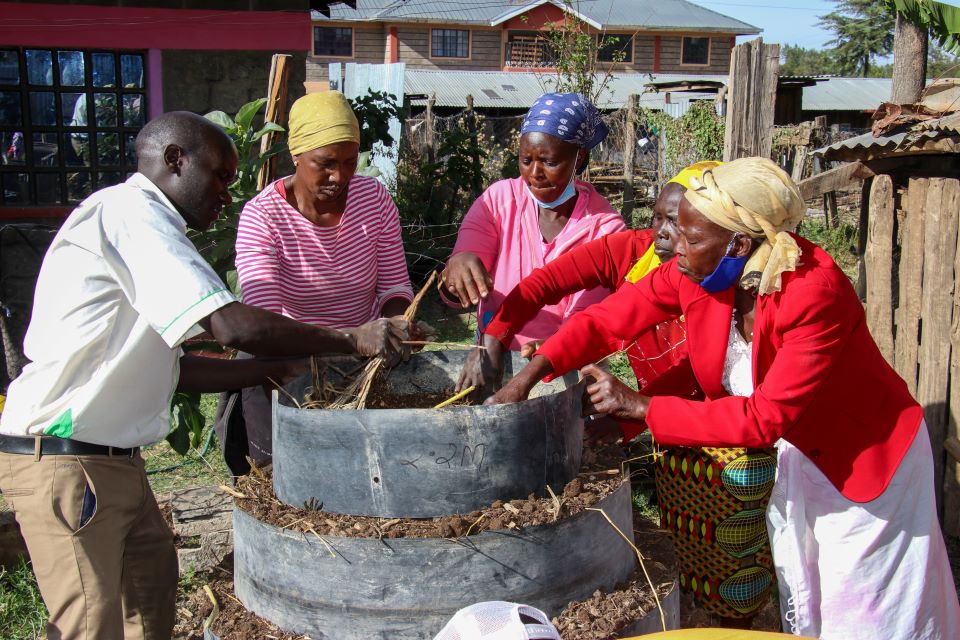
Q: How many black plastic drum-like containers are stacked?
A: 3